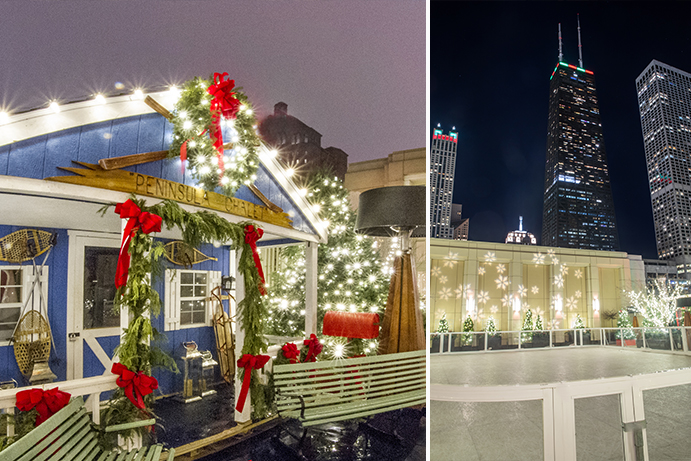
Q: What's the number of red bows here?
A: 8